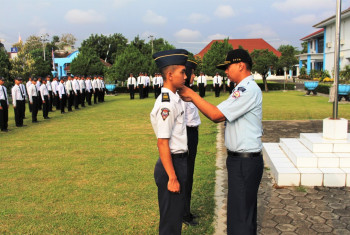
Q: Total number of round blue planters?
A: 3